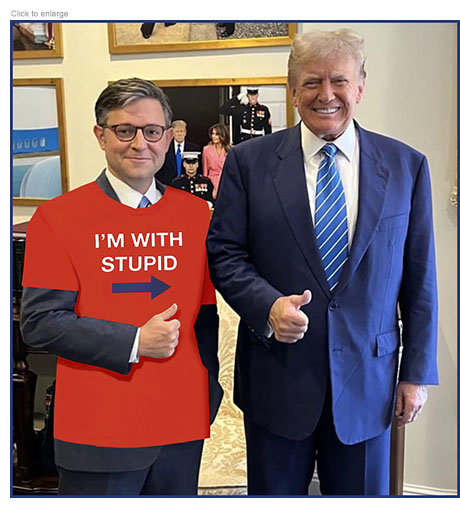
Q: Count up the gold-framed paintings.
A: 4